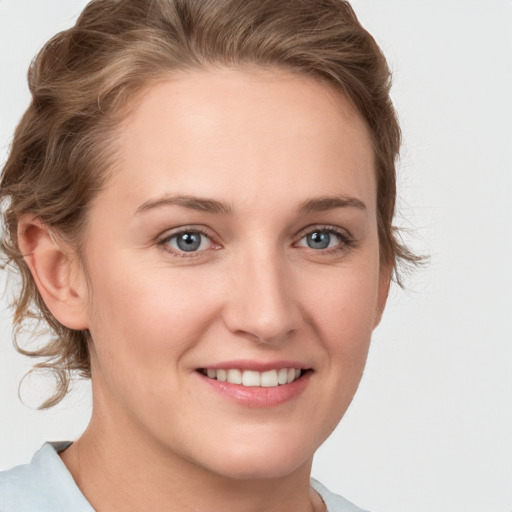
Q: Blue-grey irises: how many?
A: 2